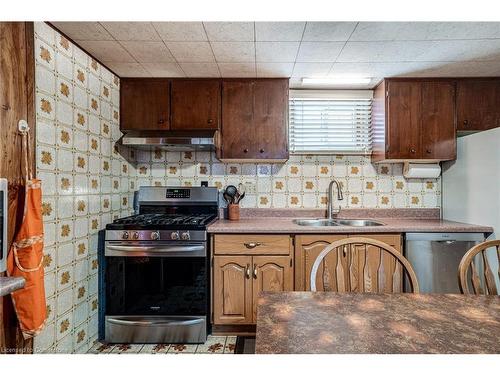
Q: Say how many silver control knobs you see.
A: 5